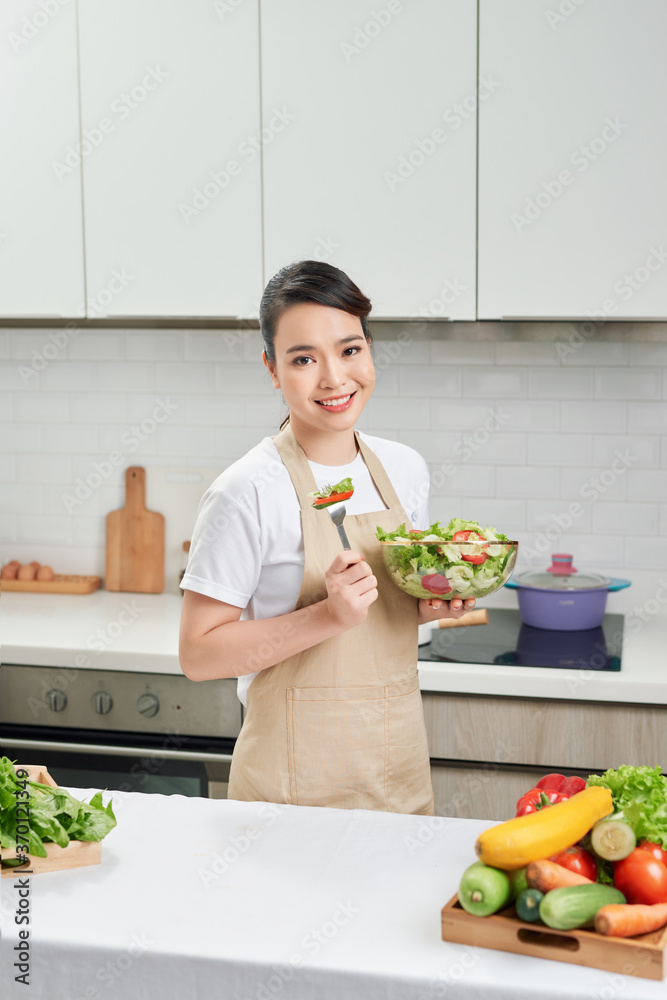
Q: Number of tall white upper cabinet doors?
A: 4